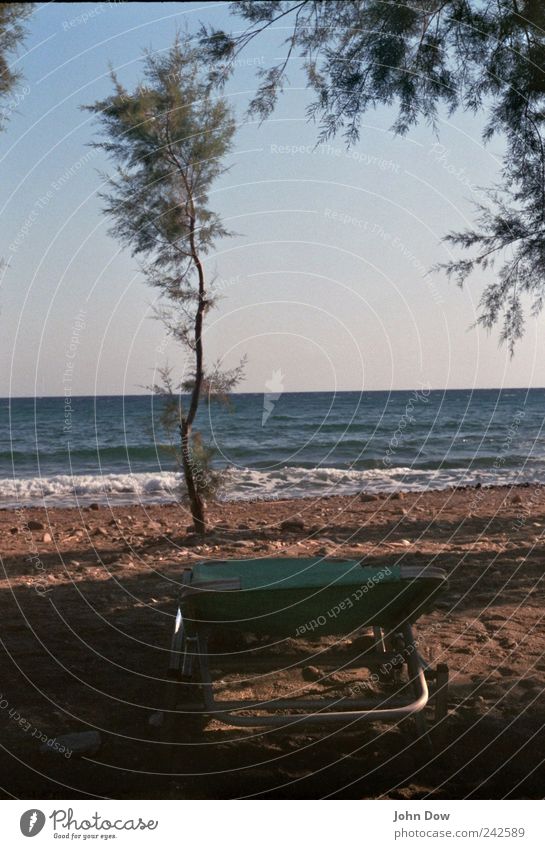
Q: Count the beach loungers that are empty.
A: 1